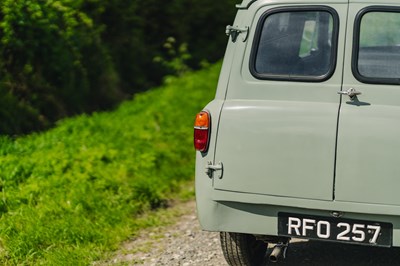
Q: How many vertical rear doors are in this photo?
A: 2